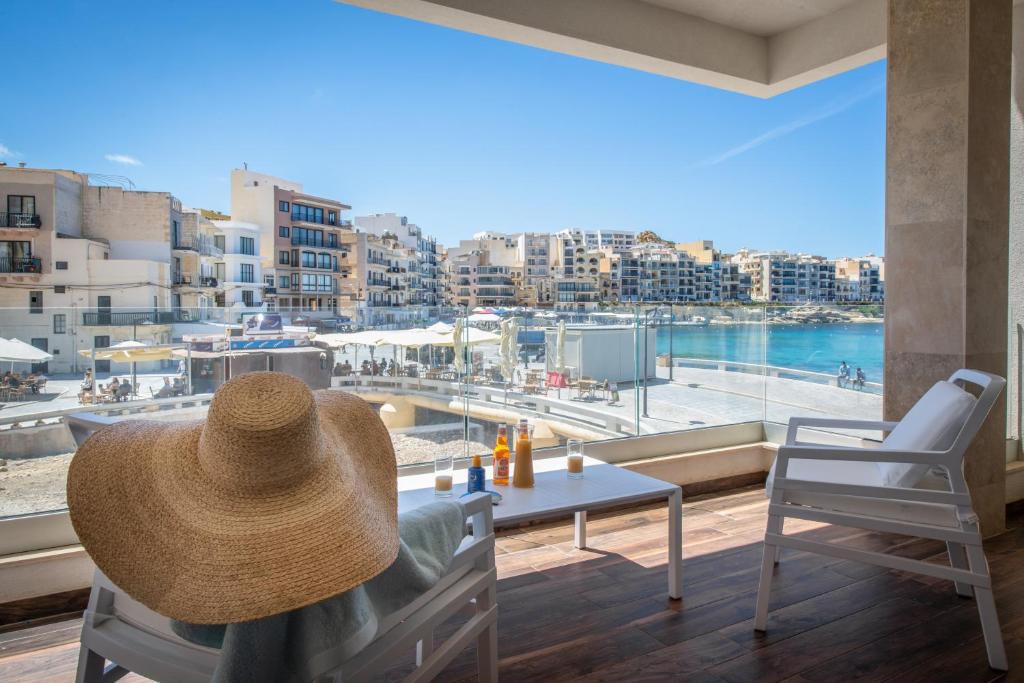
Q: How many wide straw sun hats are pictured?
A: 1